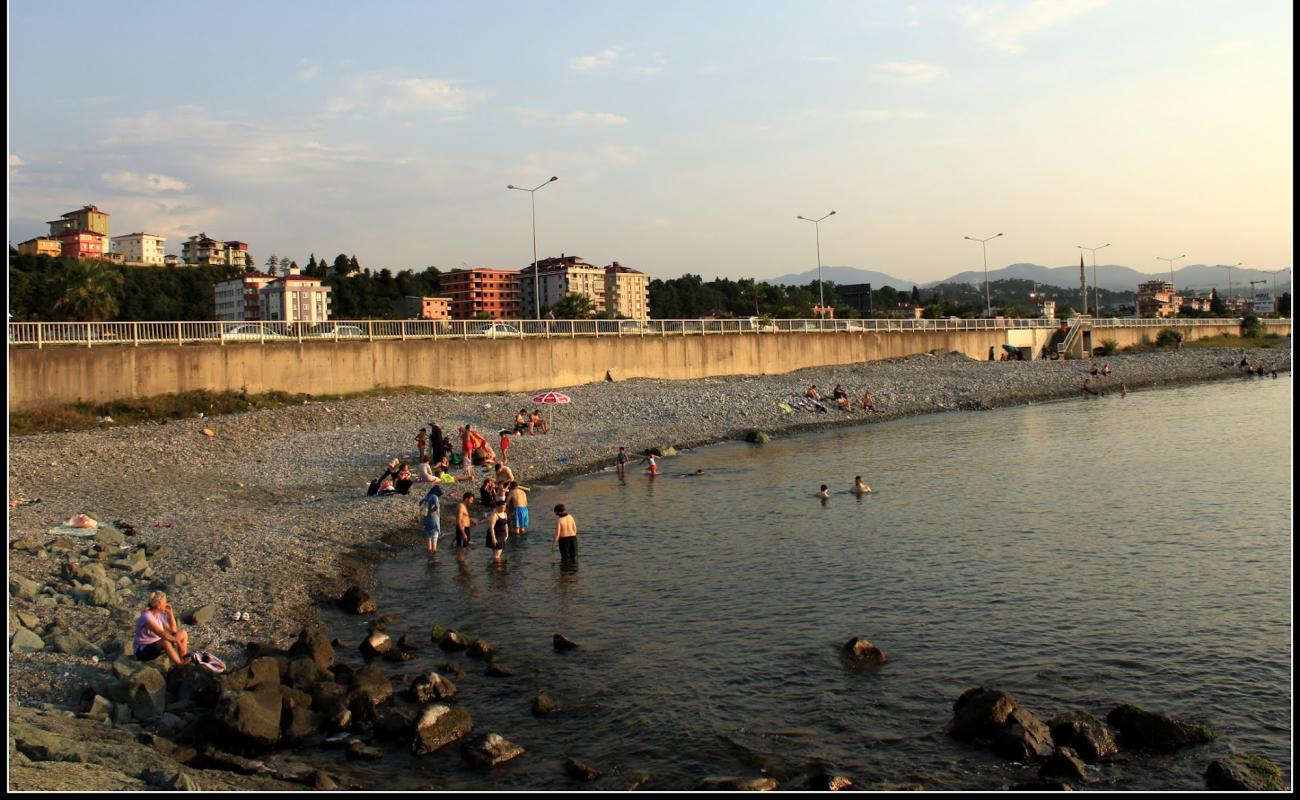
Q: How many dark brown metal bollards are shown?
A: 0